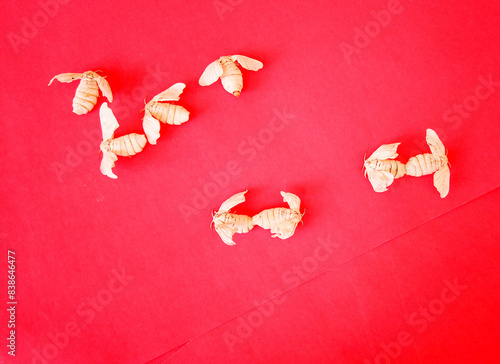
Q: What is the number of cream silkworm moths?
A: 8